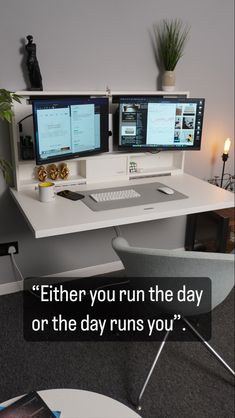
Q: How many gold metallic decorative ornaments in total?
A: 3